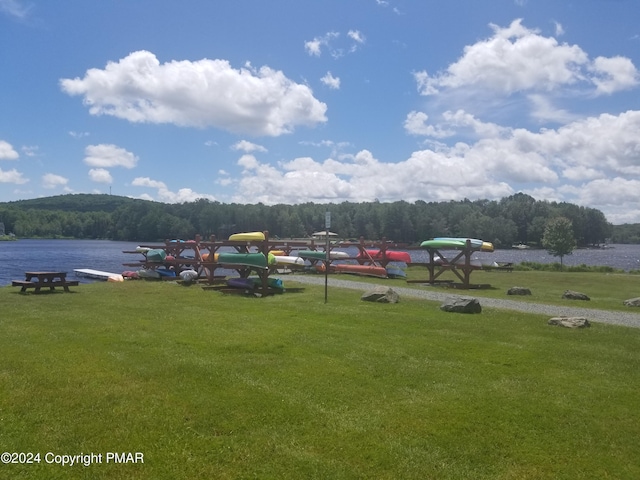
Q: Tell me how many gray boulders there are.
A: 6